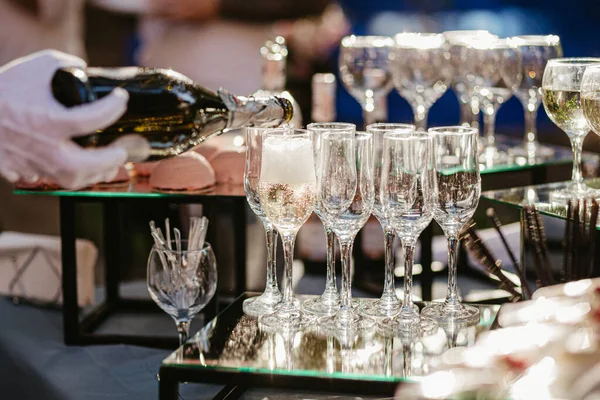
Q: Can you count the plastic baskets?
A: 0